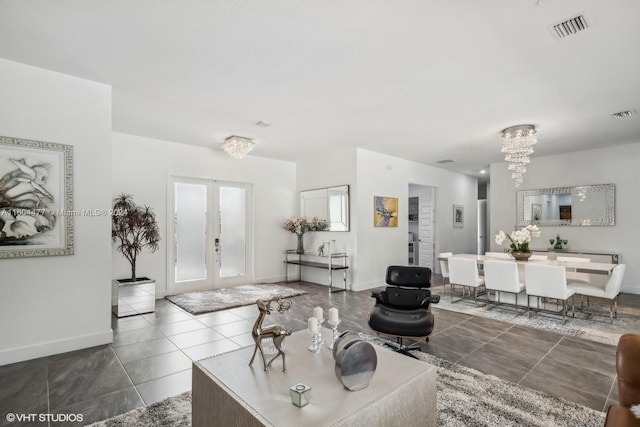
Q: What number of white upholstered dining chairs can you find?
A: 8